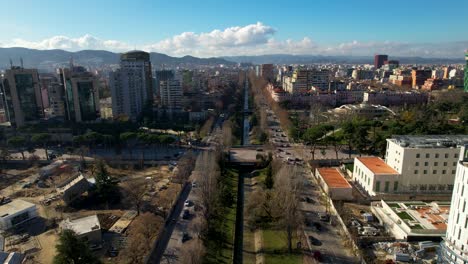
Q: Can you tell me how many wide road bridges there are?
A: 1